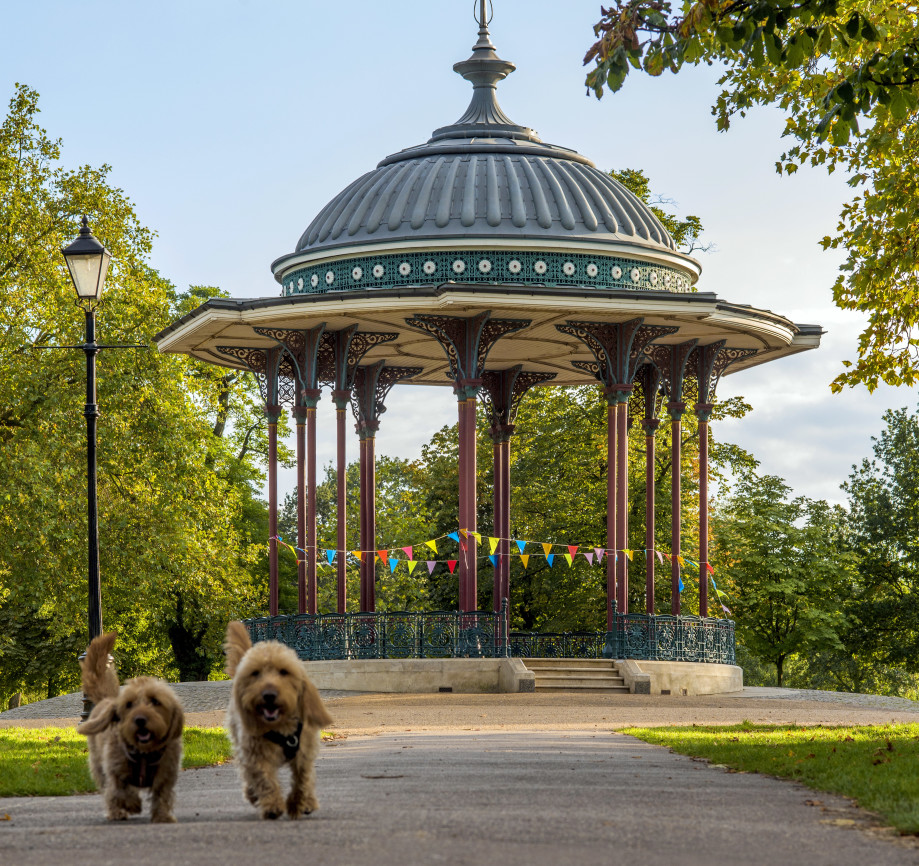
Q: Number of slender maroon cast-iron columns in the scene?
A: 15